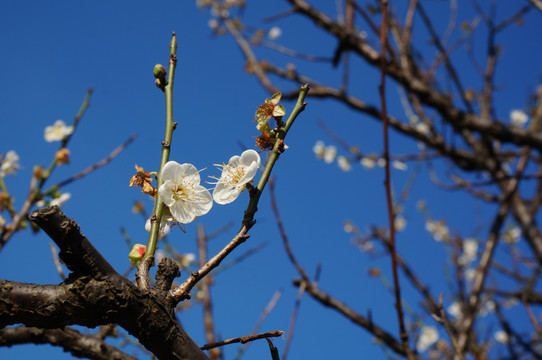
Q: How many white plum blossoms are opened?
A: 2